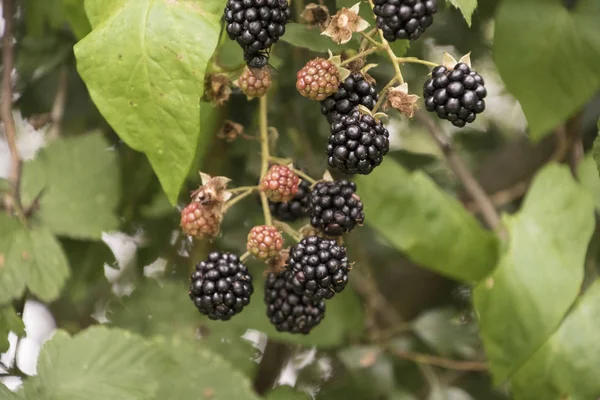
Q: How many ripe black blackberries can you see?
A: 10